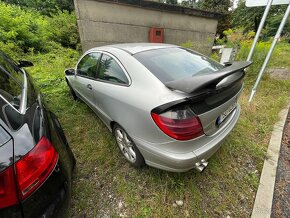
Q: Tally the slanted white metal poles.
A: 2